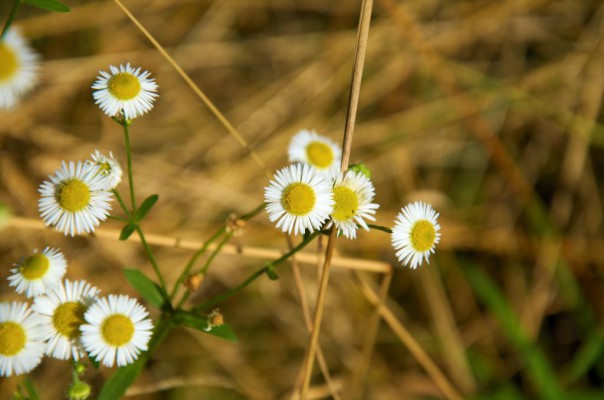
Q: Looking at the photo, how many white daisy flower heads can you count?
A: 12